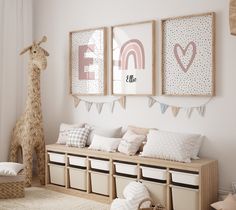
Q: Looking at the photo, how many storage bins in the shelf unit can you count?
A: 12